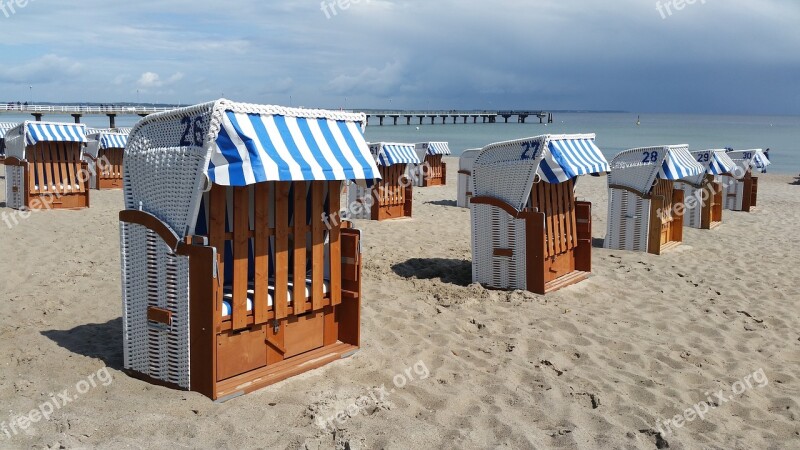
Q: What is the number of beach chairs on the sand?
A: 11